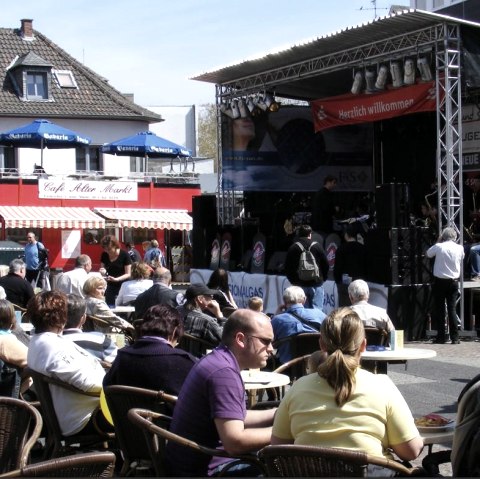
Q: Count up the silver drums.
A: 0